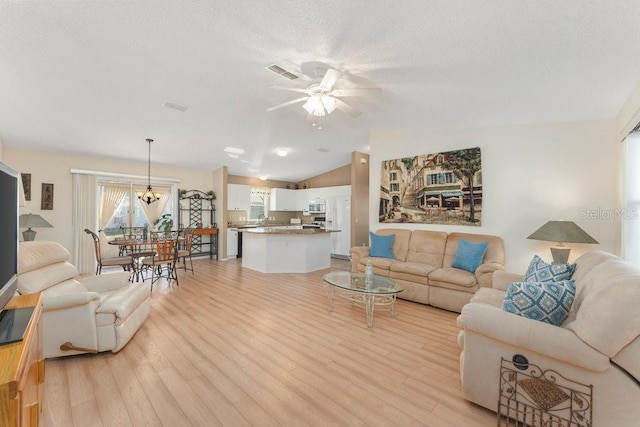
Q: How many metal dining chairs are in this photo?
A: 4